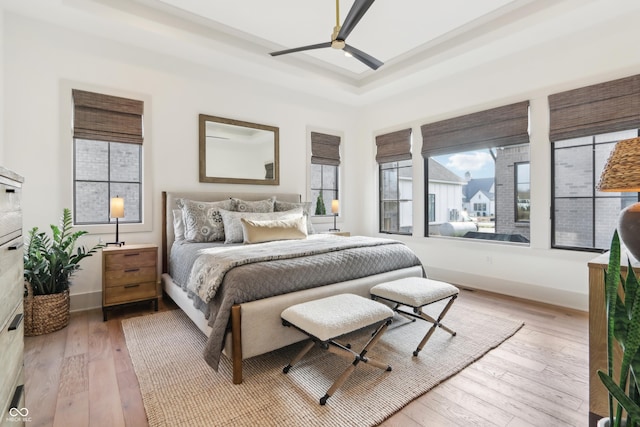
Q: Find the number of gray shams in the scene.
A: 3